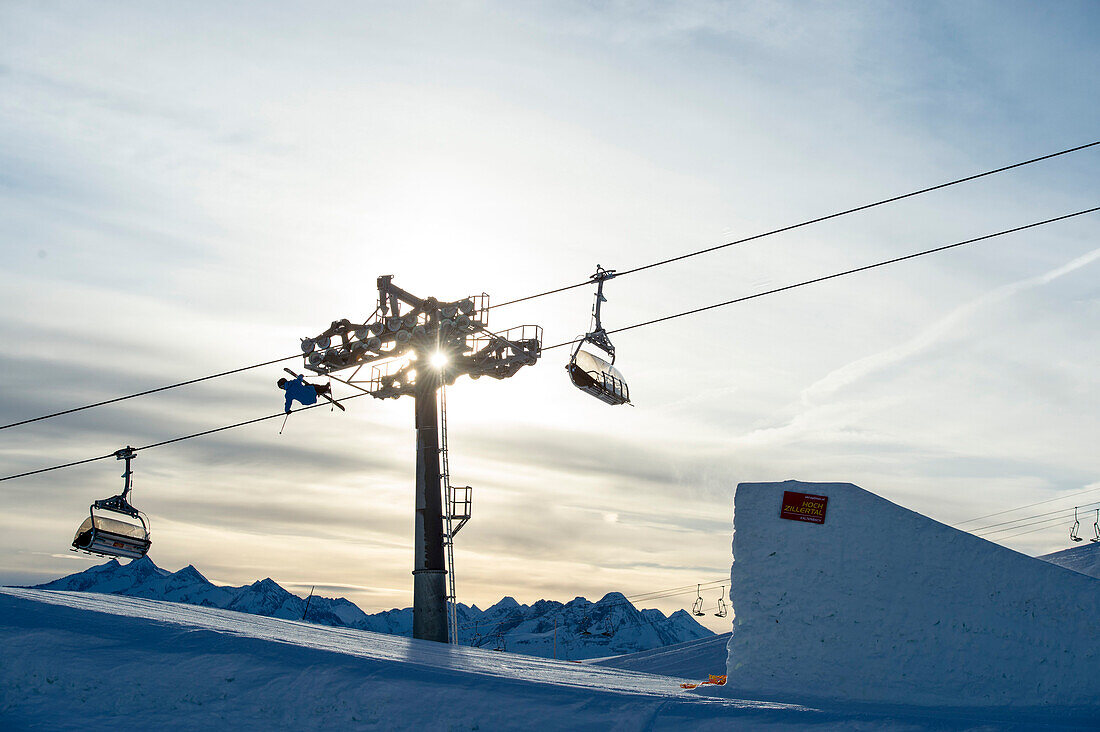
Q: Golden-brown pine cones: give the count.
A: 0